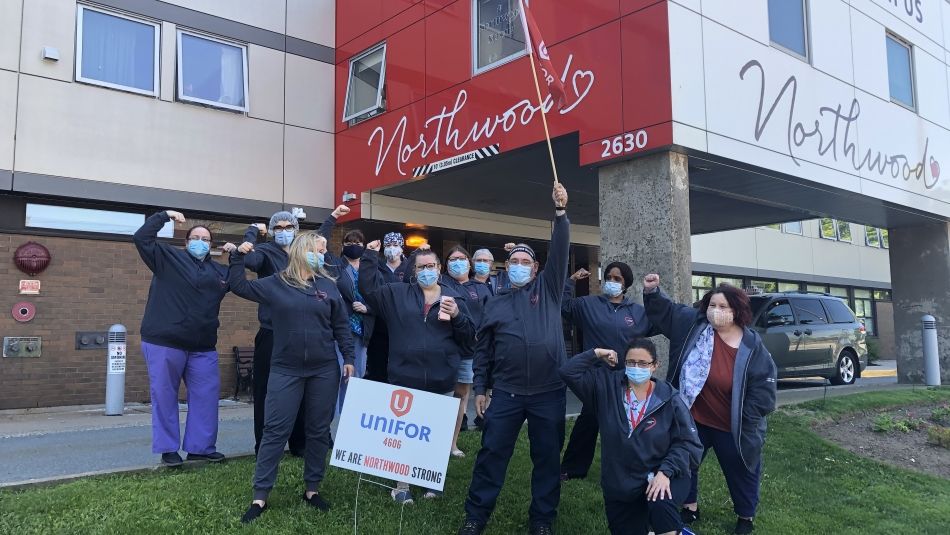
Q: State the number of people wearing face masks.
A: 12